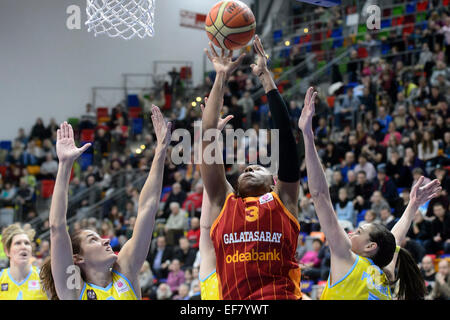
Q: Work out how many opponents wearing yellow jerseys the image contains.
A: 4